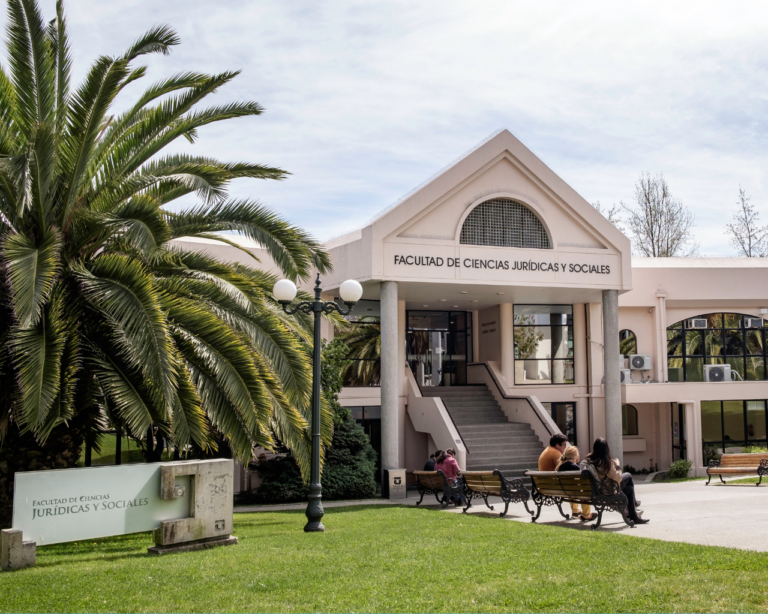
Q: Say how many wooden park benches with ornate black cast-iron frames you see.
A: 4